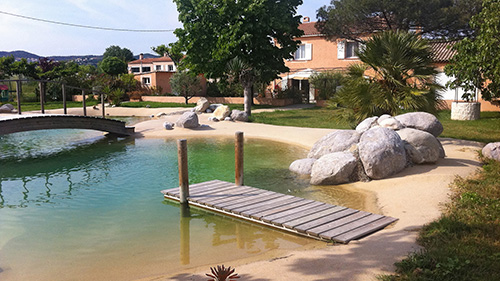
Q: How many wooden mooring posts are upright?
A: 2